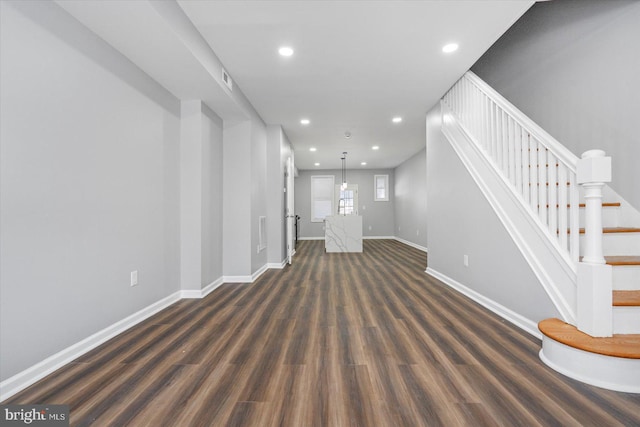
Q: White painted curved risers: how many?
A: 1